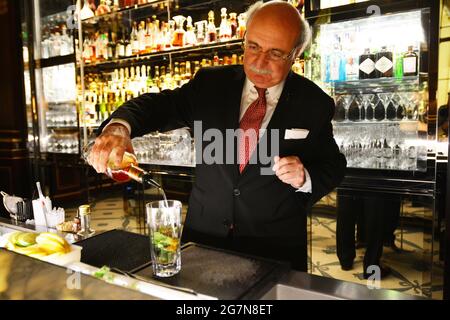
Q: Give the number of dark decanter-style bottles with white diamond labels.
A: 2